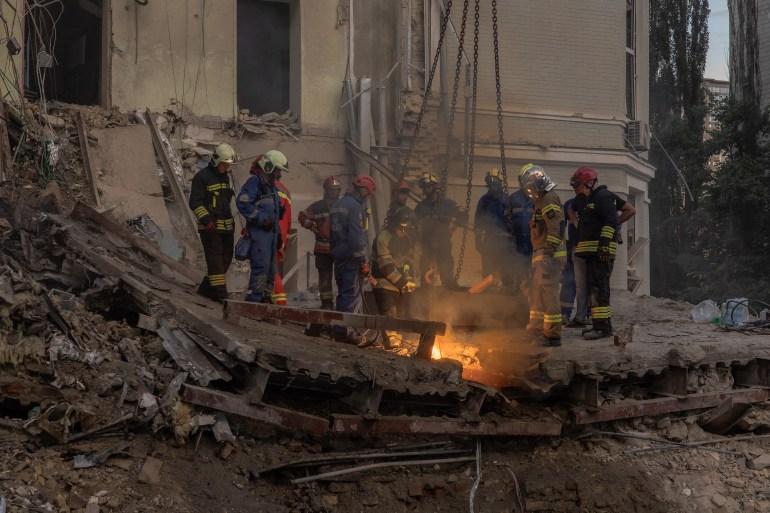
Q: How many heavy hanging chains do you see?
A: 4